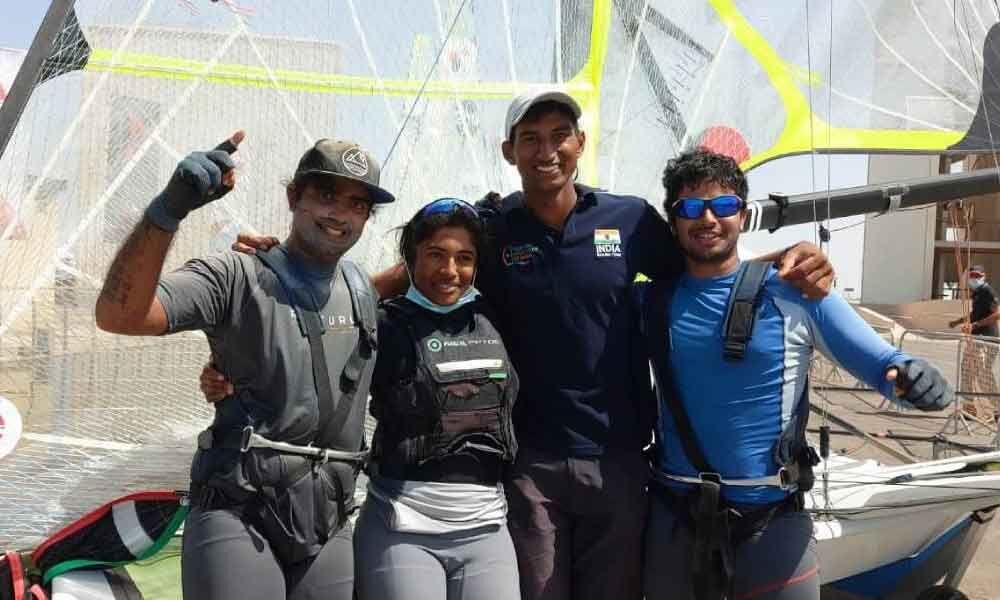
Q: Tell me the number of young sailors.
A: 4